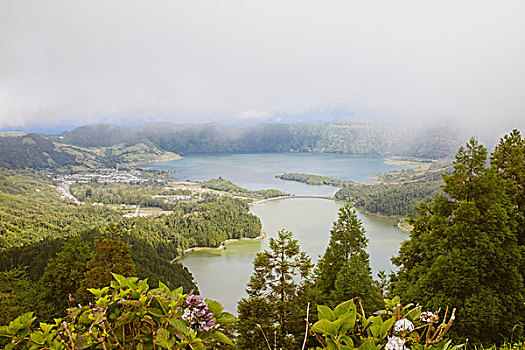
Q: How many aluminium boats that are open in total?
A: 0